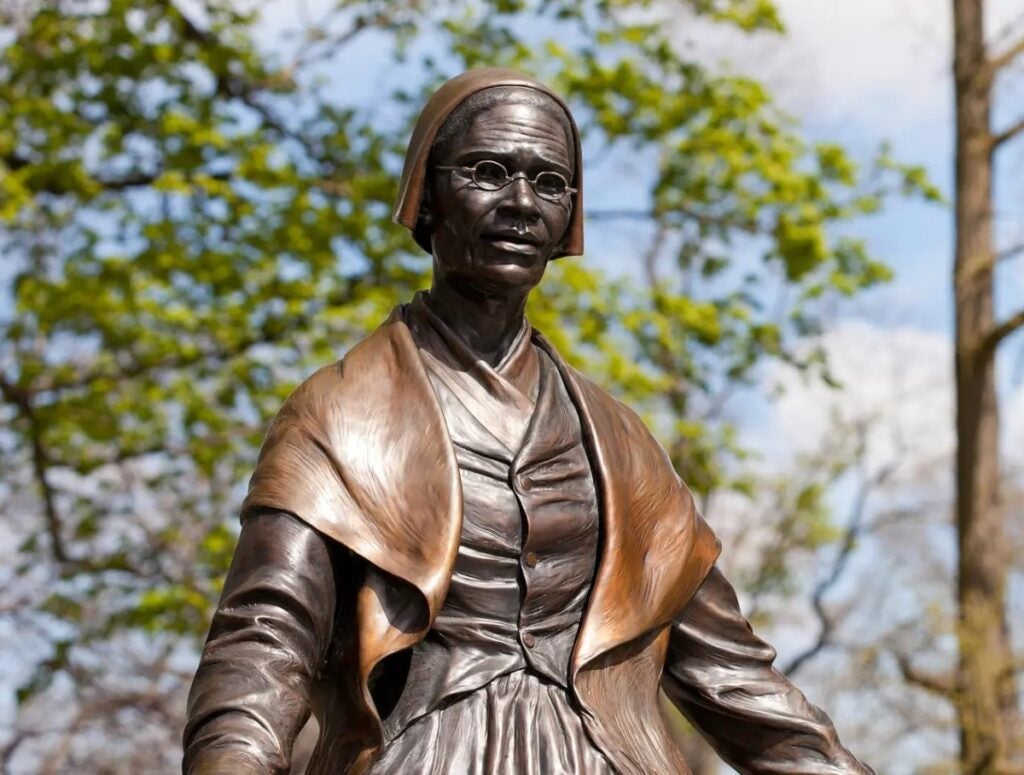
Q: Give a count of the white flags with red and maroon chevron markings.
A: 0